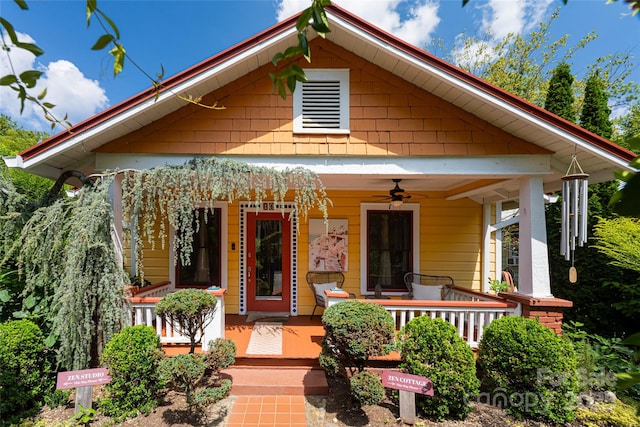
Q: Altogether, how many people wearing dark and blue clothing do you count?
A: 0